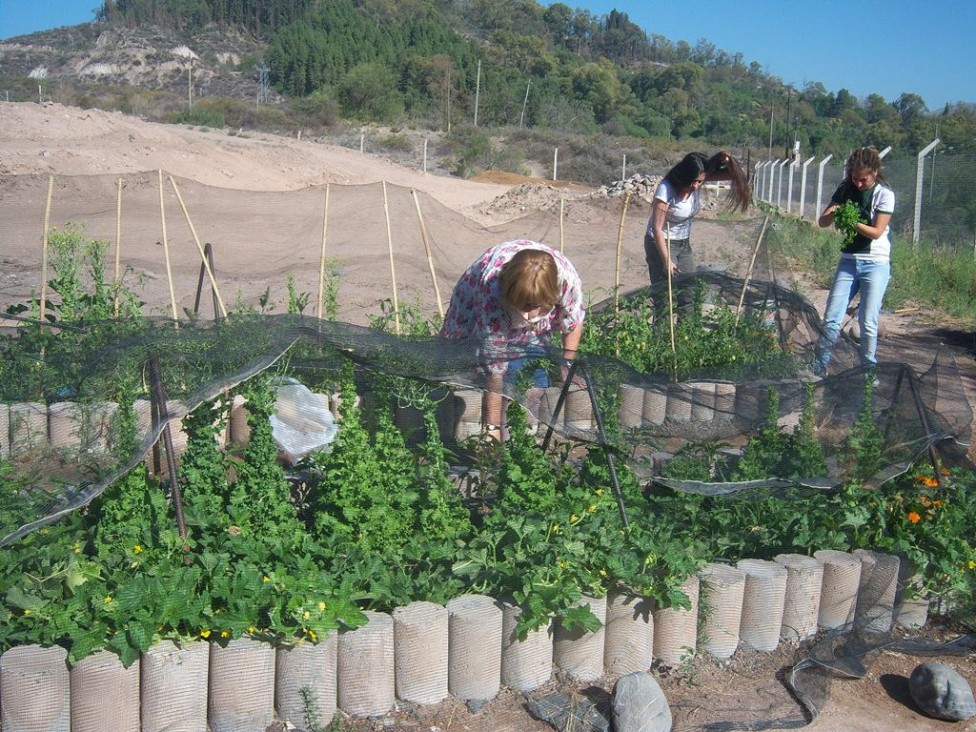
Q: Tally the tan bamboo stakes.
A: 11